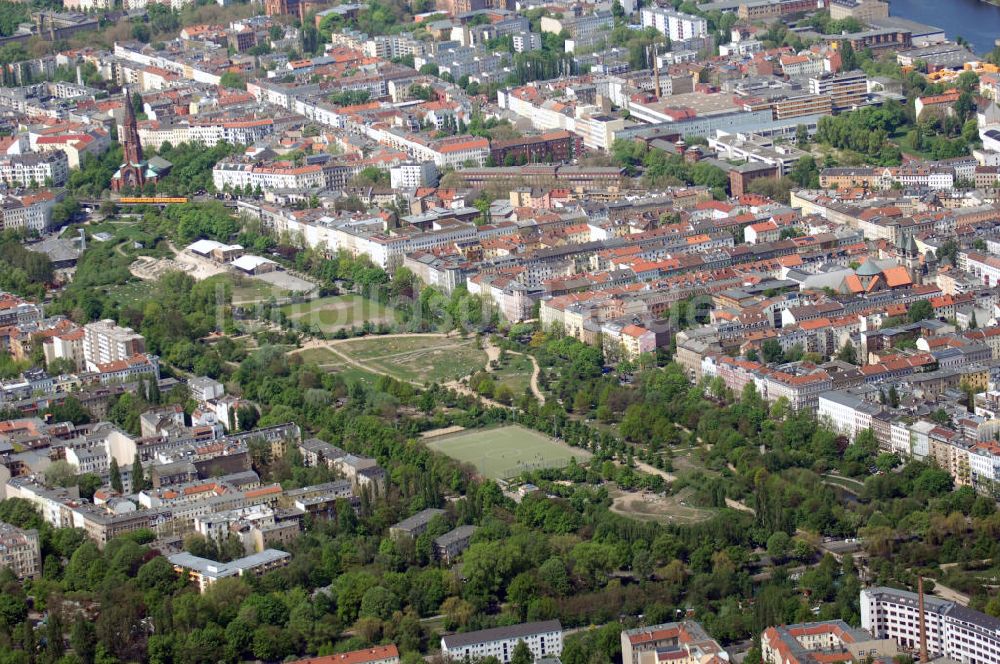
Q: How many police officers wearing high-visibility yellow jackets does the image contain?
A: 0